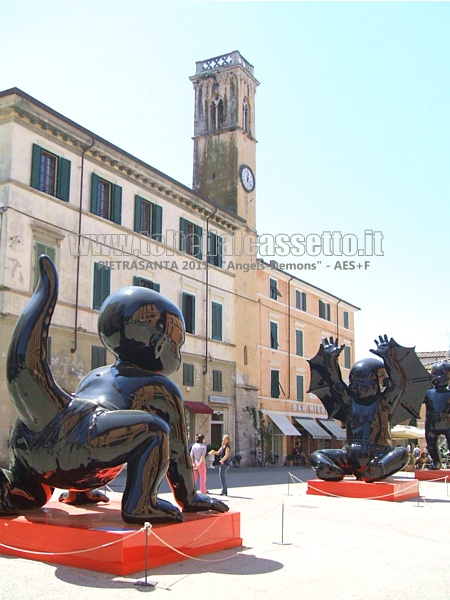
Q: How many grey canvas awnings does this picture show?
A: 3